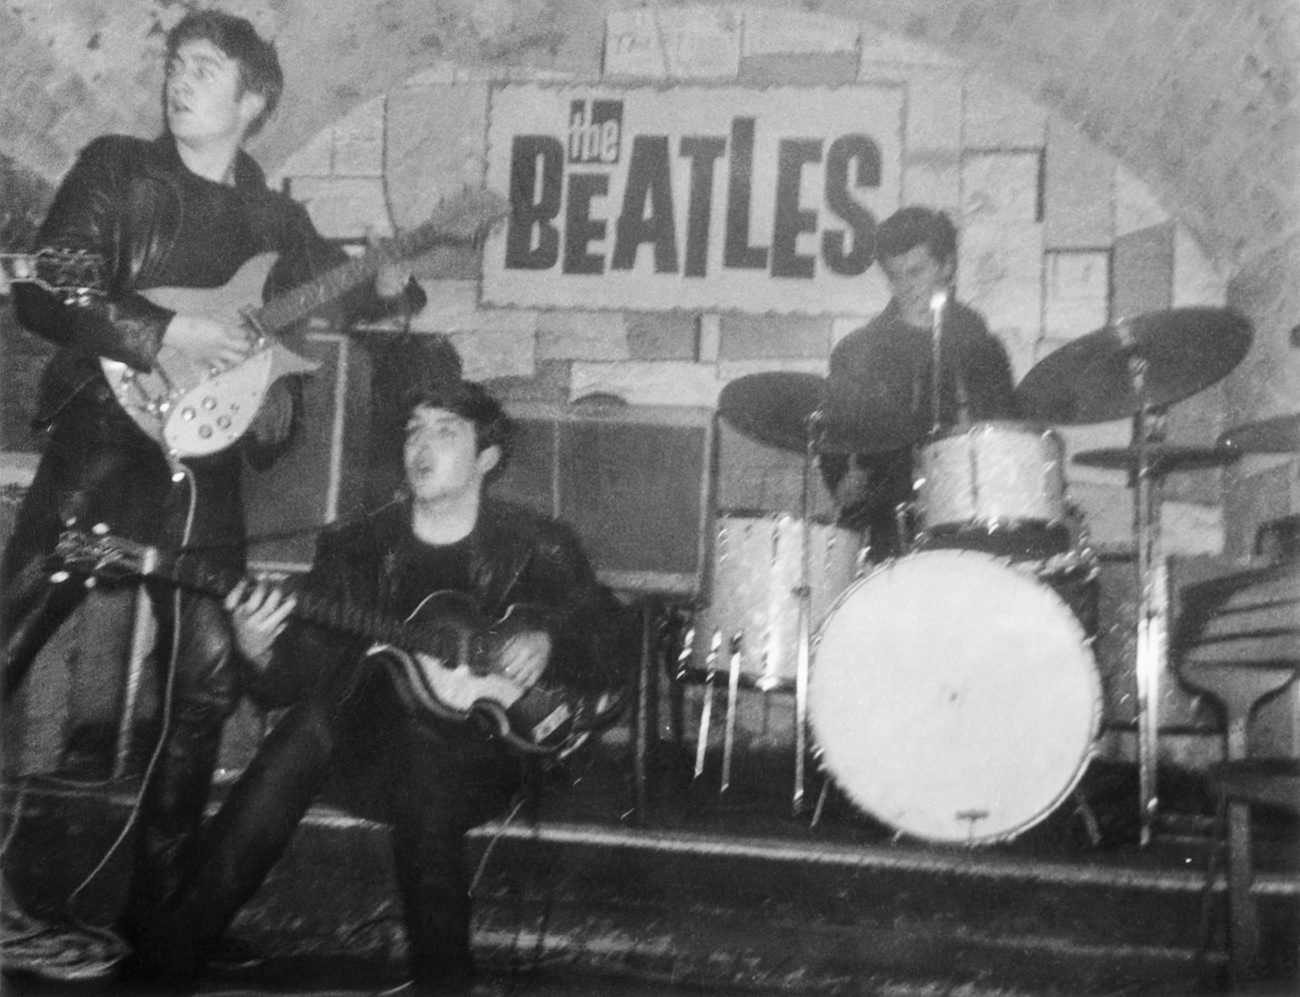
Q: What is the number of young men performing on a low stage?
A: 3